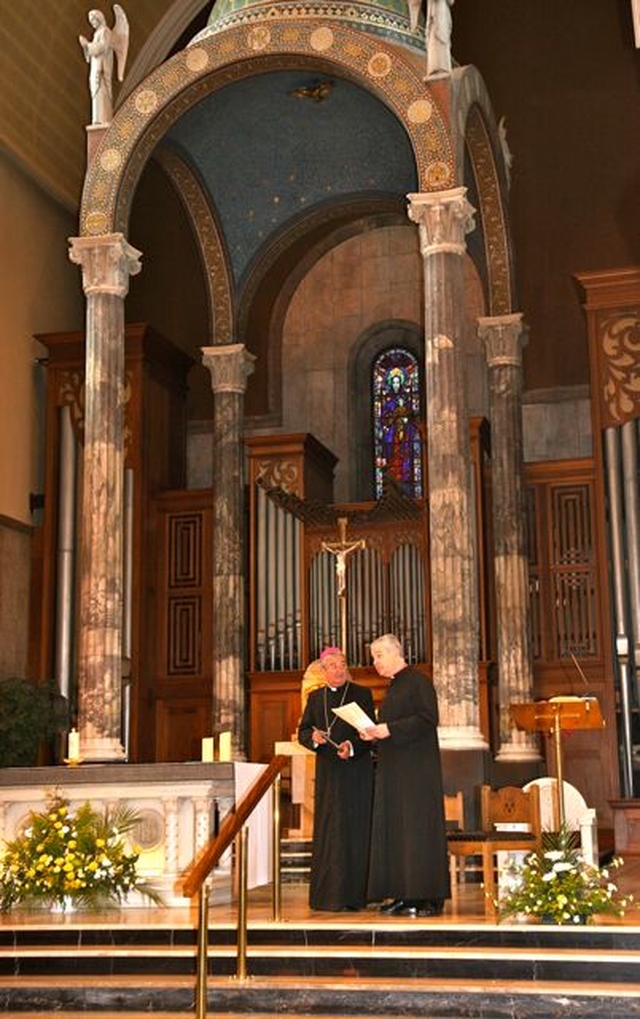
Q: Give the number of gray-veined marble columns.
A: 4